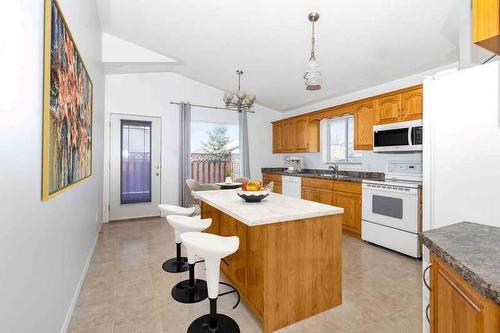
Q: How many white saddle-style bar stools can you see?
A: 3